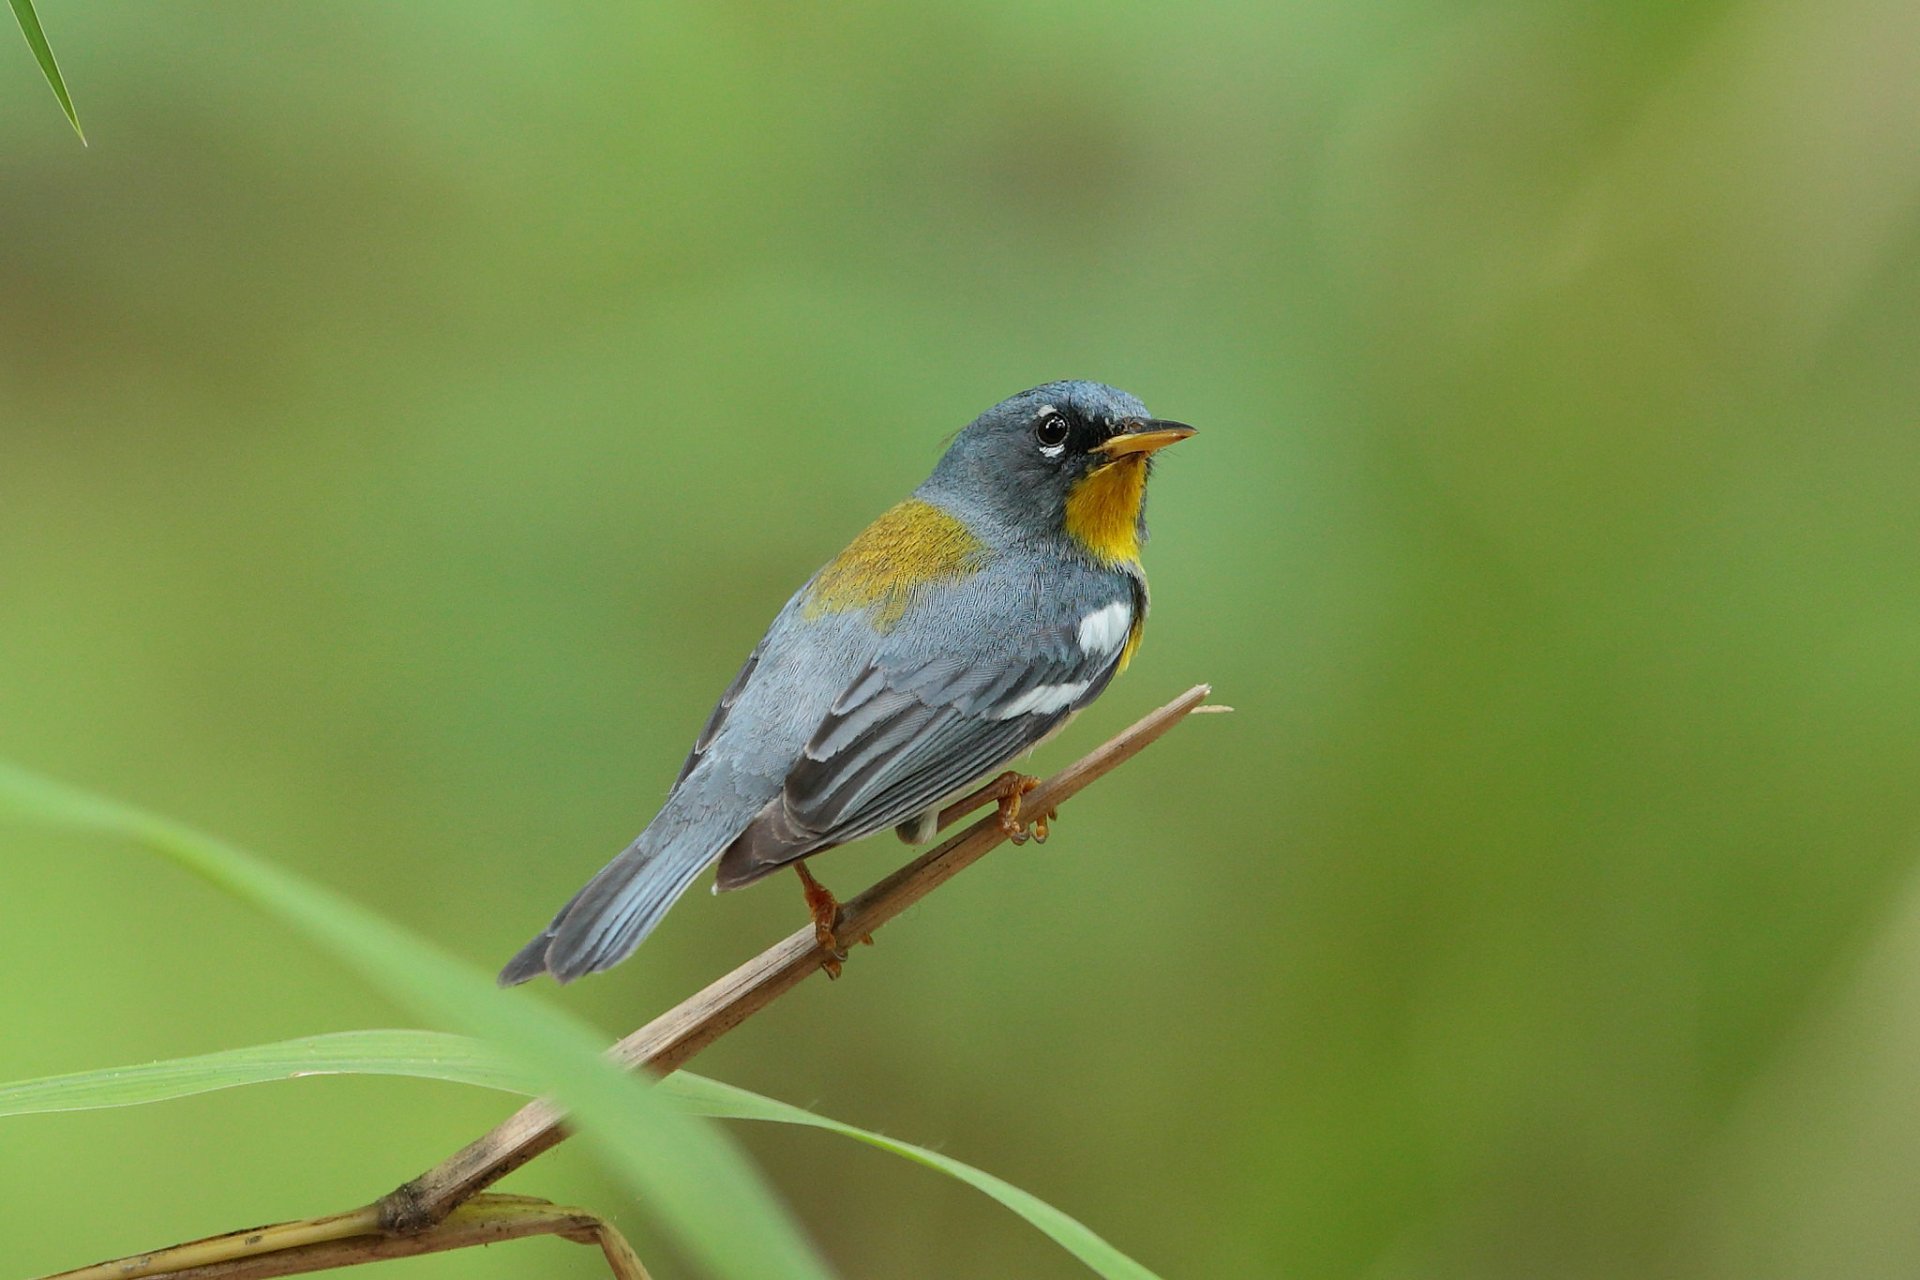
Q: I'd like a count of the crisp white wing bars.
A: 2